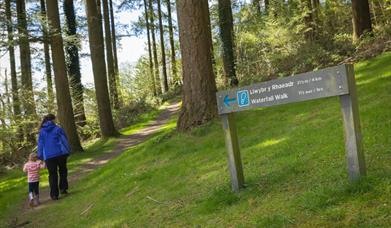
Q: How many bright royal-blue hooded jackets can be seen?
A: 1